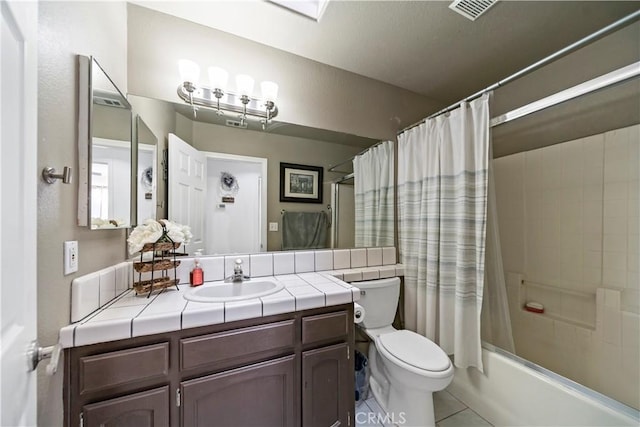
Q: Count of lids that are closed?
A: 1